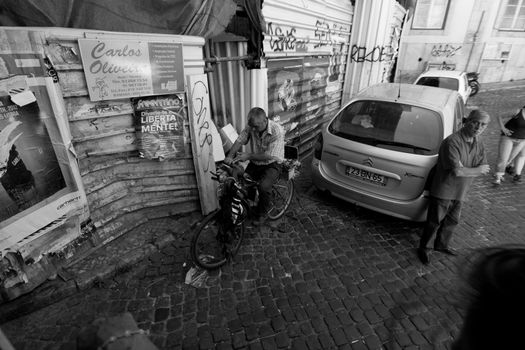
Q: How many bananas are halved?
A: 0